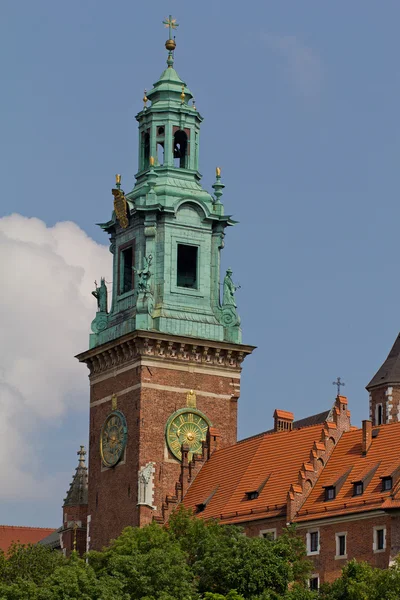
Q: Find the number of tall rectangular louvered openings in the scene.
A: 2